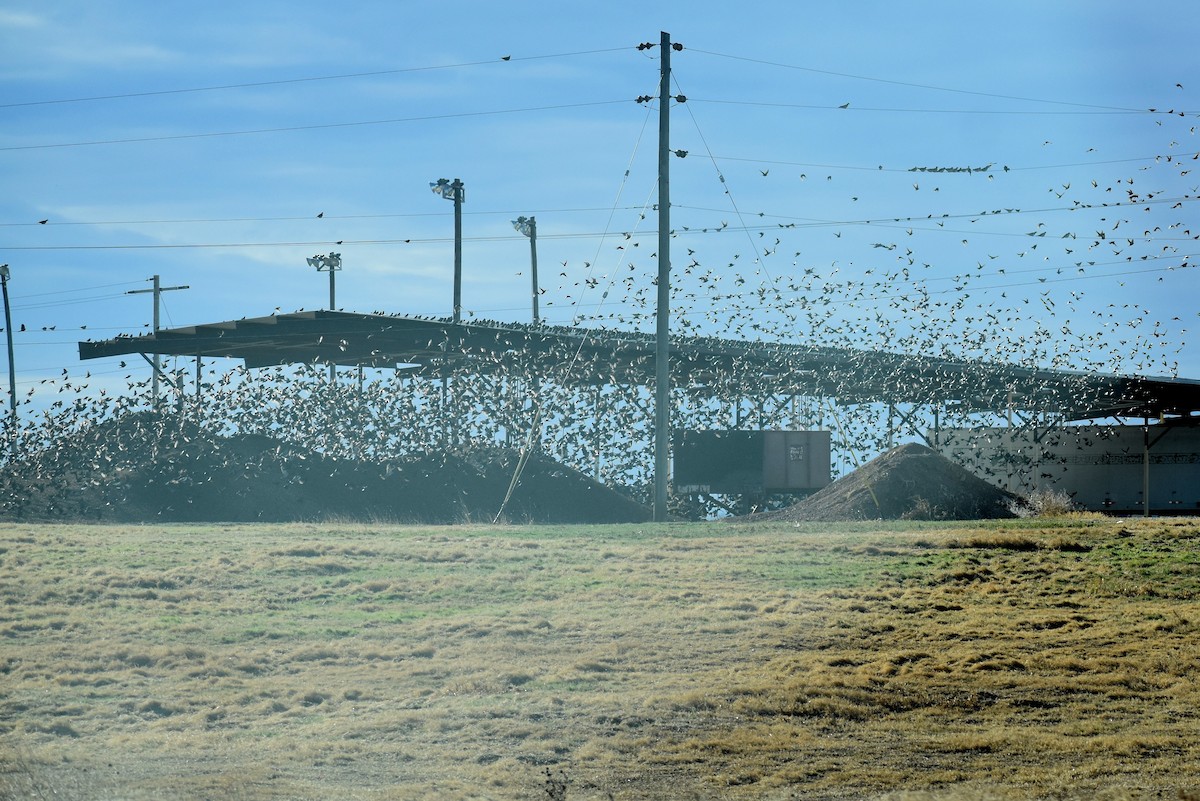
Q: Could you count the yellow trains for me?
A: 0